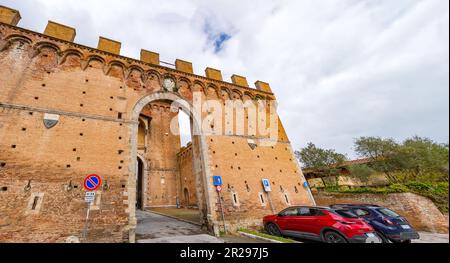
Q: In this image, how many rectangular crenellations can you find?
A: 8